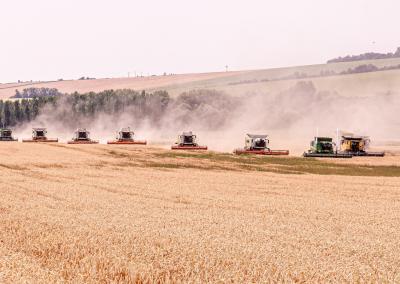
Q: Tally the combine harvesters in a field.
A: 8